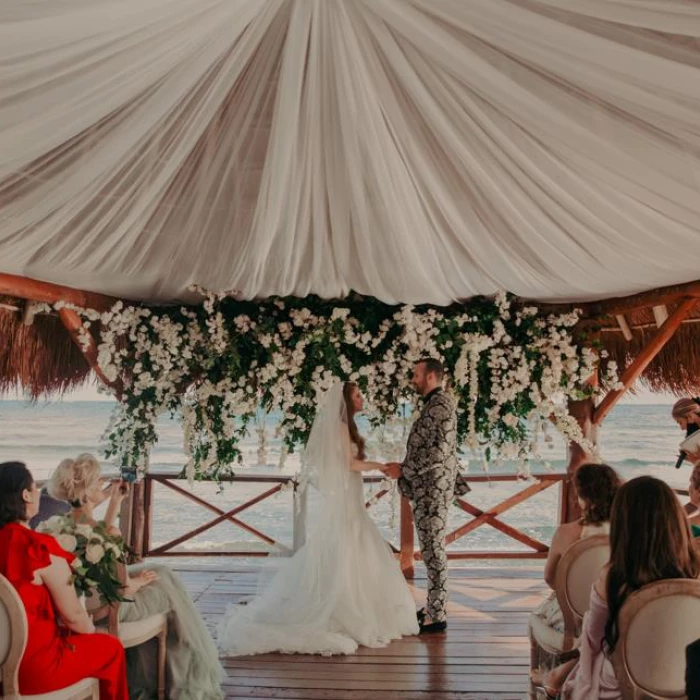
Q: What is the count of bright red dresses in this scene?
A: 1